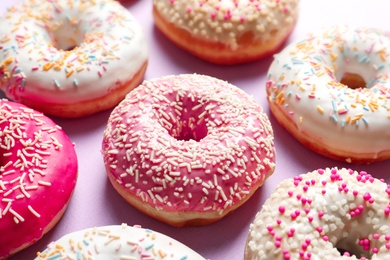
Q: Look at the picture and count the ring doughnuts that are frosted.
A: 7